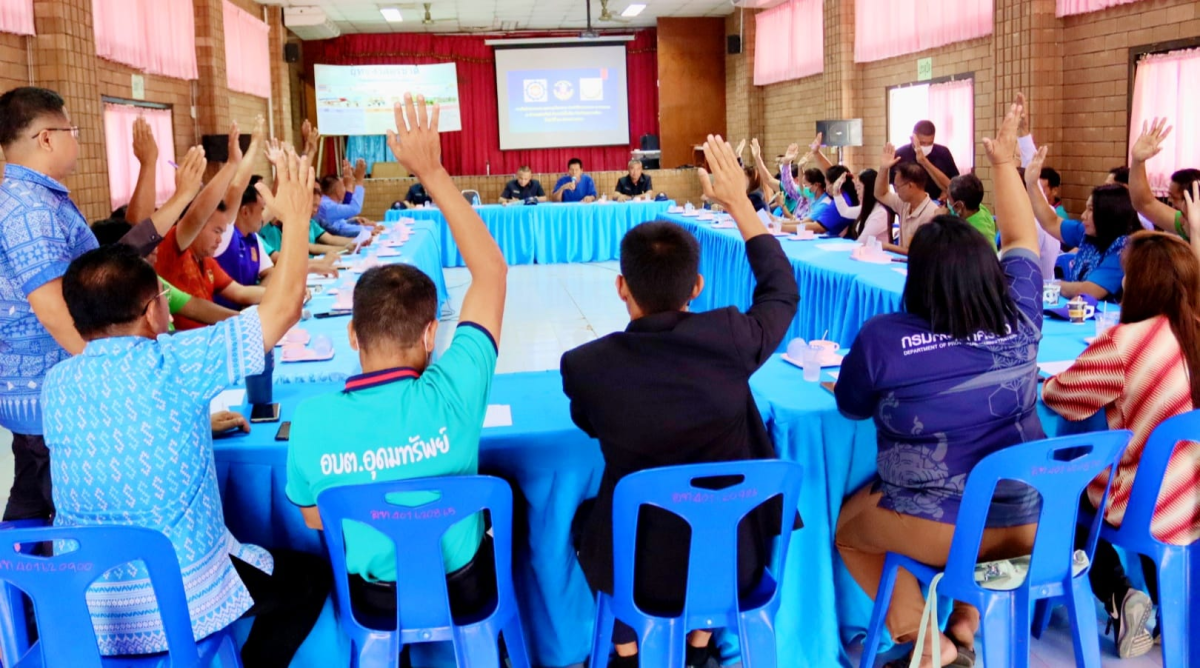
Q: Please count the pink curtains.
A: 9